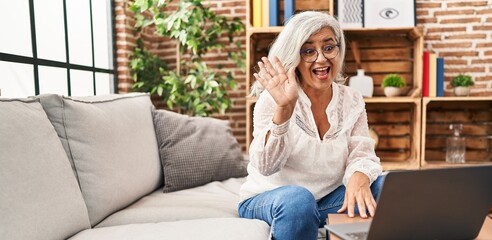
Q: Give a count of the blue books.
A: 3